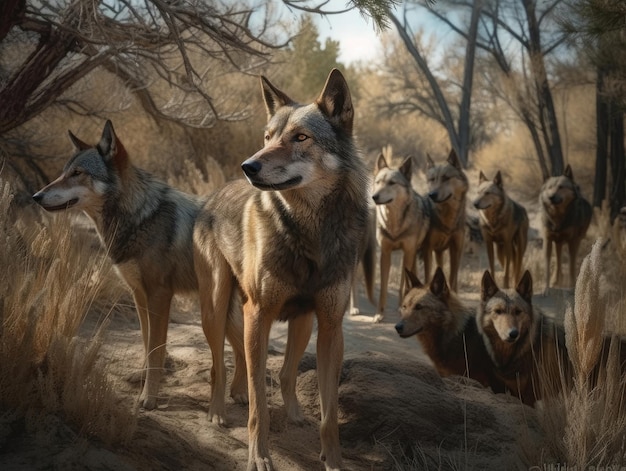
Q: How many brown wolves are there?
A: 8